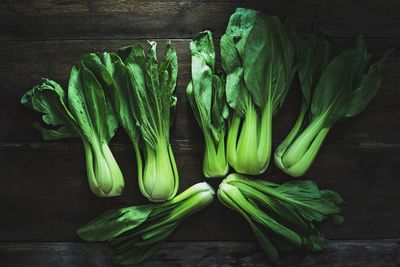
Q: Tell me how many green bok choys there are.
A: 7